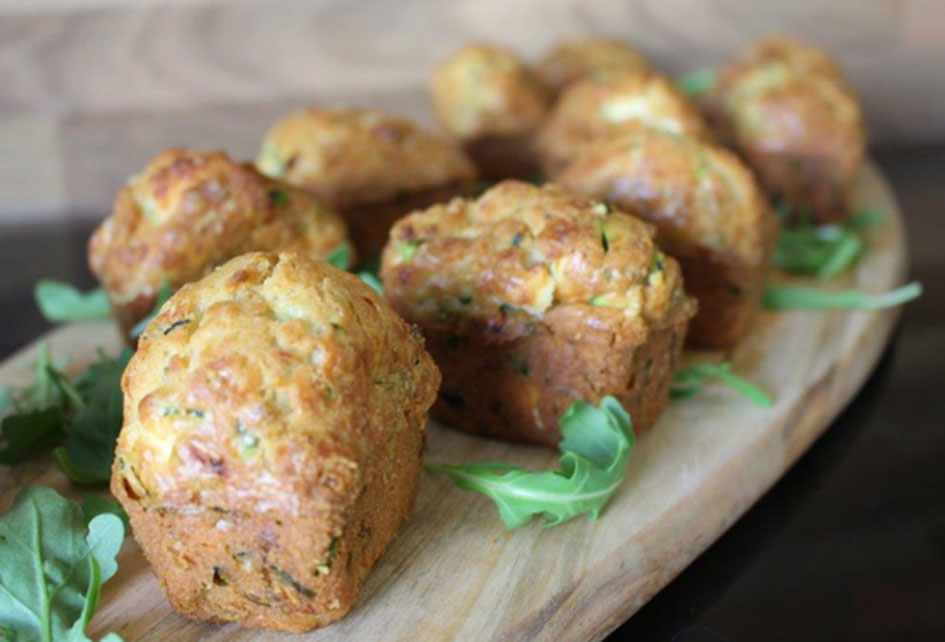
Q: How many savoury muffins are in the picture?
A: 9